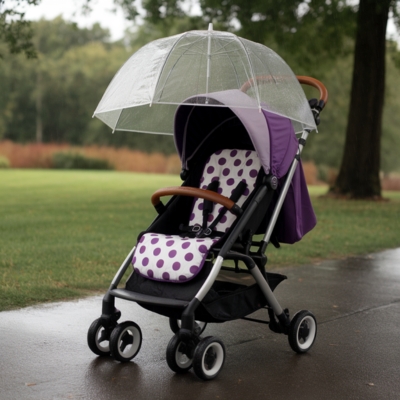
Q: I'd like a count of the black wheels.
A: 6